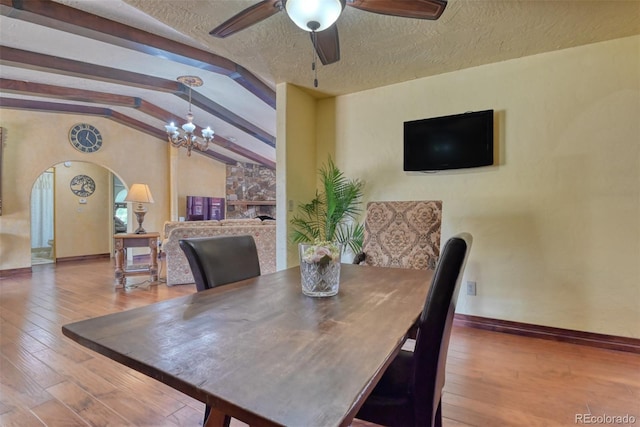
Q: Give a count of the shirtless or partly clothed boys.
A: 0